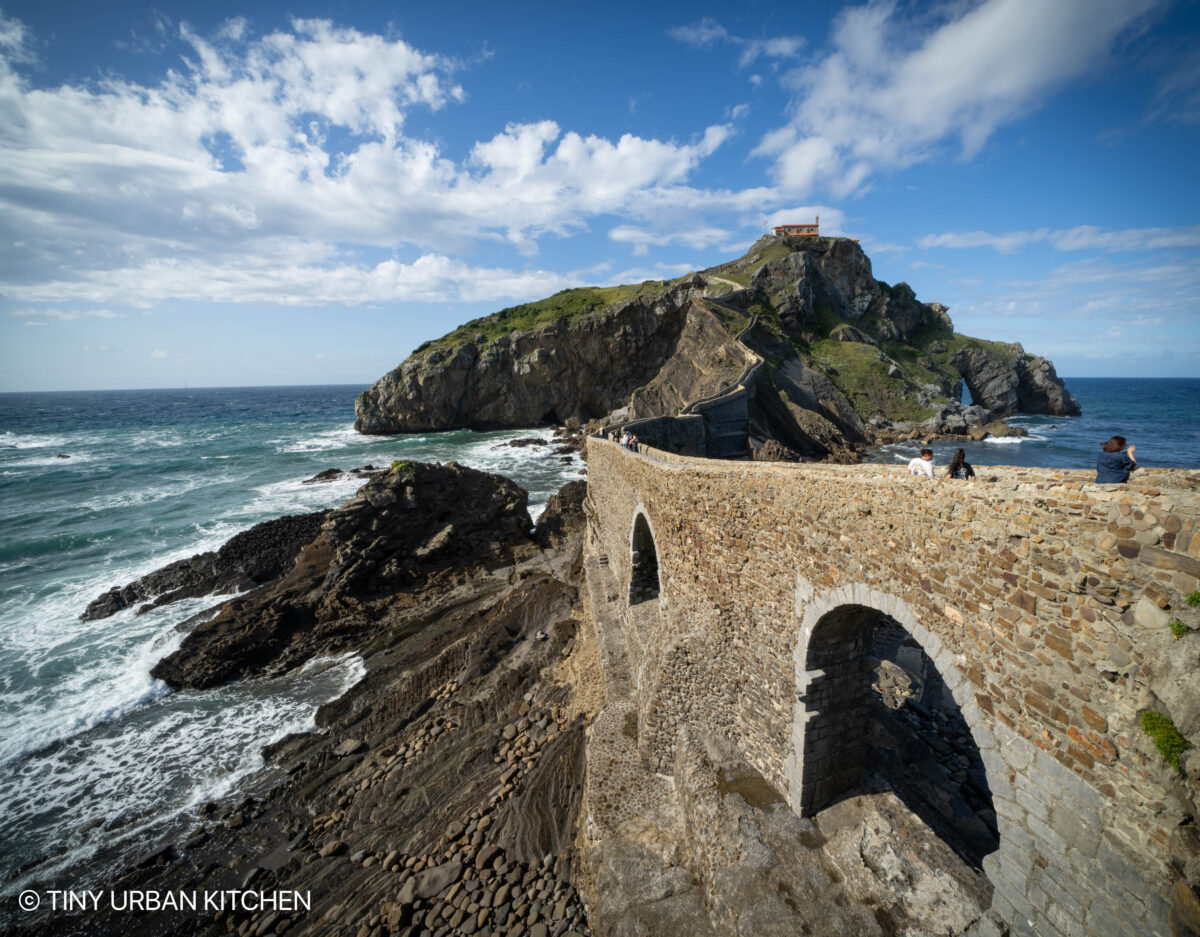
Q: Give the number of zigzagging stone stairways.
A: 1